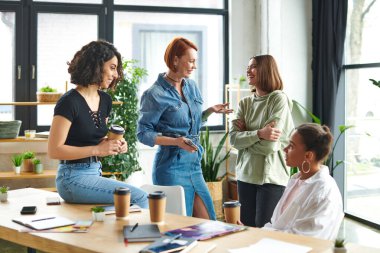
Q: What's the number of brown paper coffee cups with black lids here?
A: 4